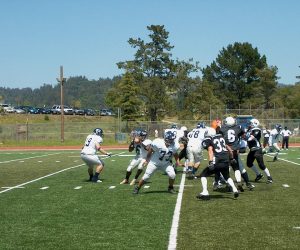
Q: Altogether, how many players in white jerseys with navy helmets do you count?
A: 6